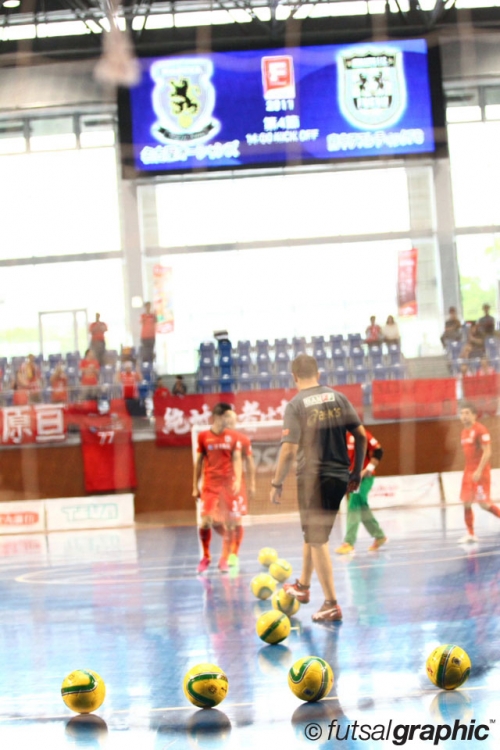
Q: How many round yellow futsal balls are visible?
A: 9